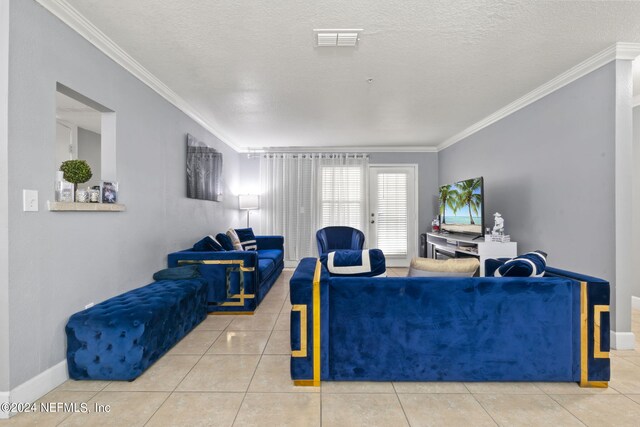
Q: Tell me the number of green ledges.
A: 0